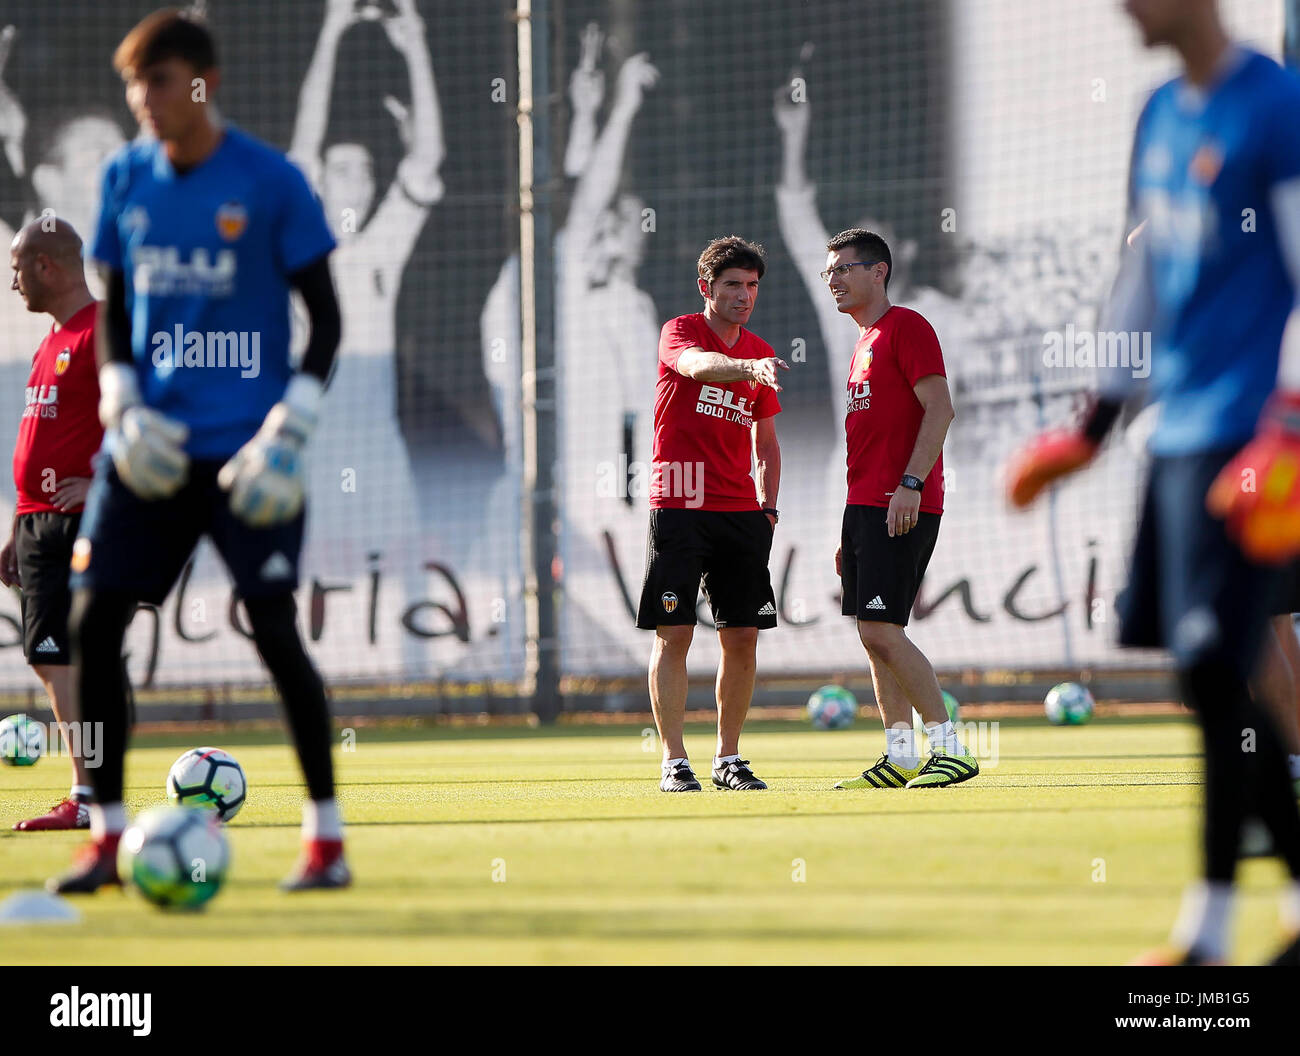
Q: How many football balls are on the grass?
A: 6